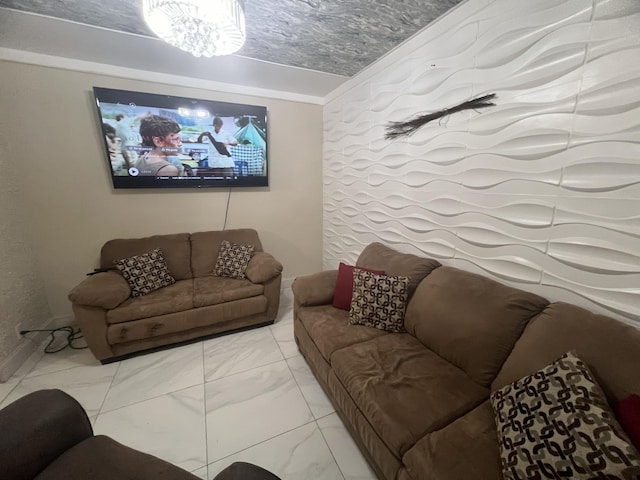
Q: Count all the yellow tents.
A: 0